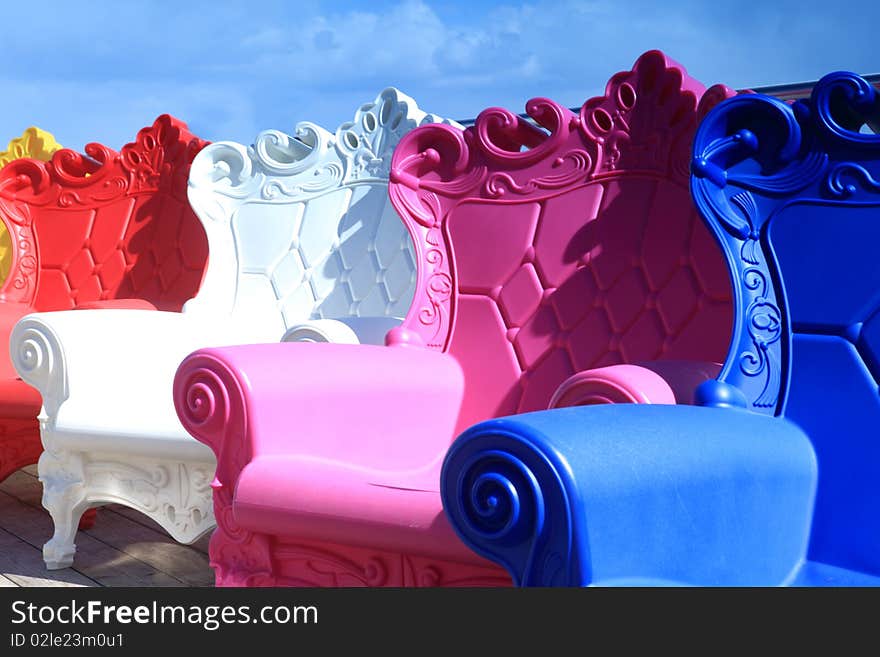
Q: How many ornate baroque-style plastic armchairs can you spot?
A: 5